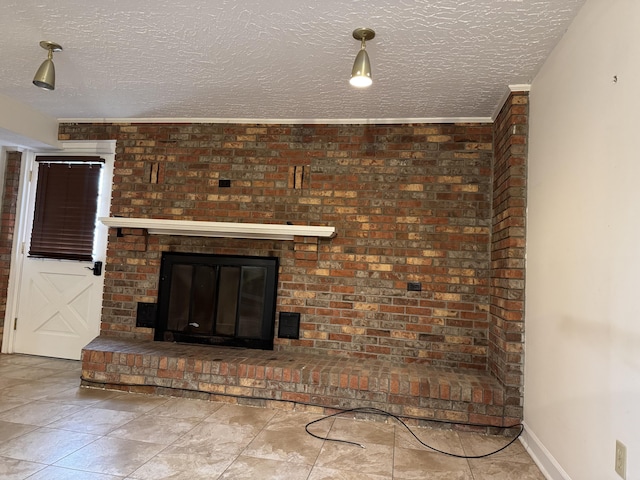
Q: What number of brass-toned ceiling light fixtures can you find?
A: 2